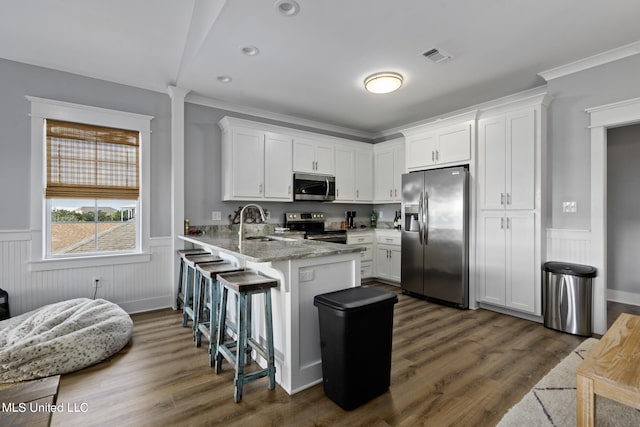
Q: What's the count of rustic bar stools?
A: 4